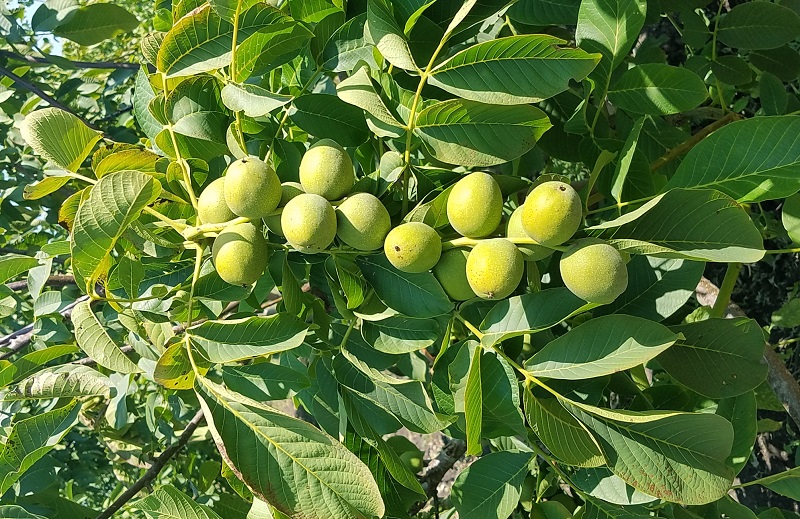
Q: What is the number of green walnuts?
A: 14